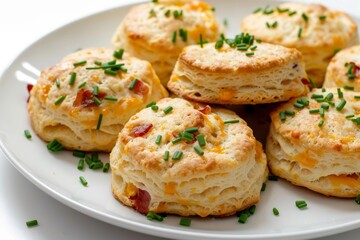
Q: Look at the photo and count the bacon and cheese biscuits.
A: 7